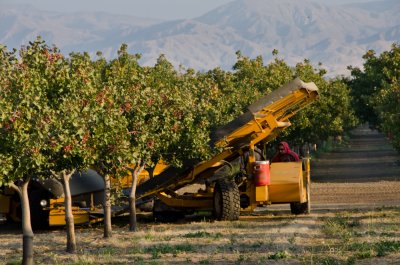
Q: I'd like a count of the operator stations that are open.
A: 1